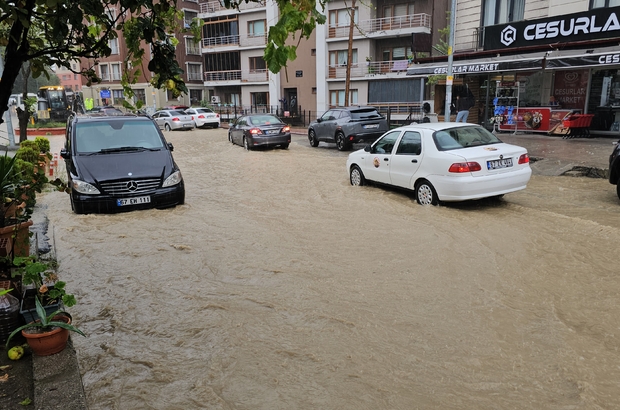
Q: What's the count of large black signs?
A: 1